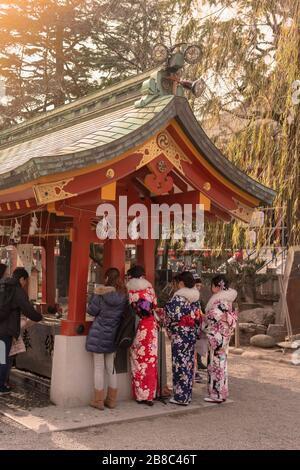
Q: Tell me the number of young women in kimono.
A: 3